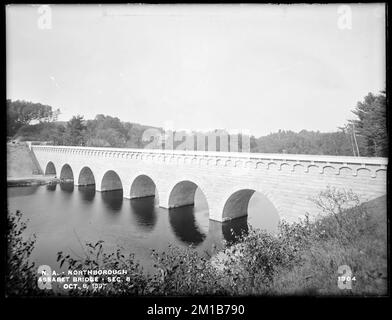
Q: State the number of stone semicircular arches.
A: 7